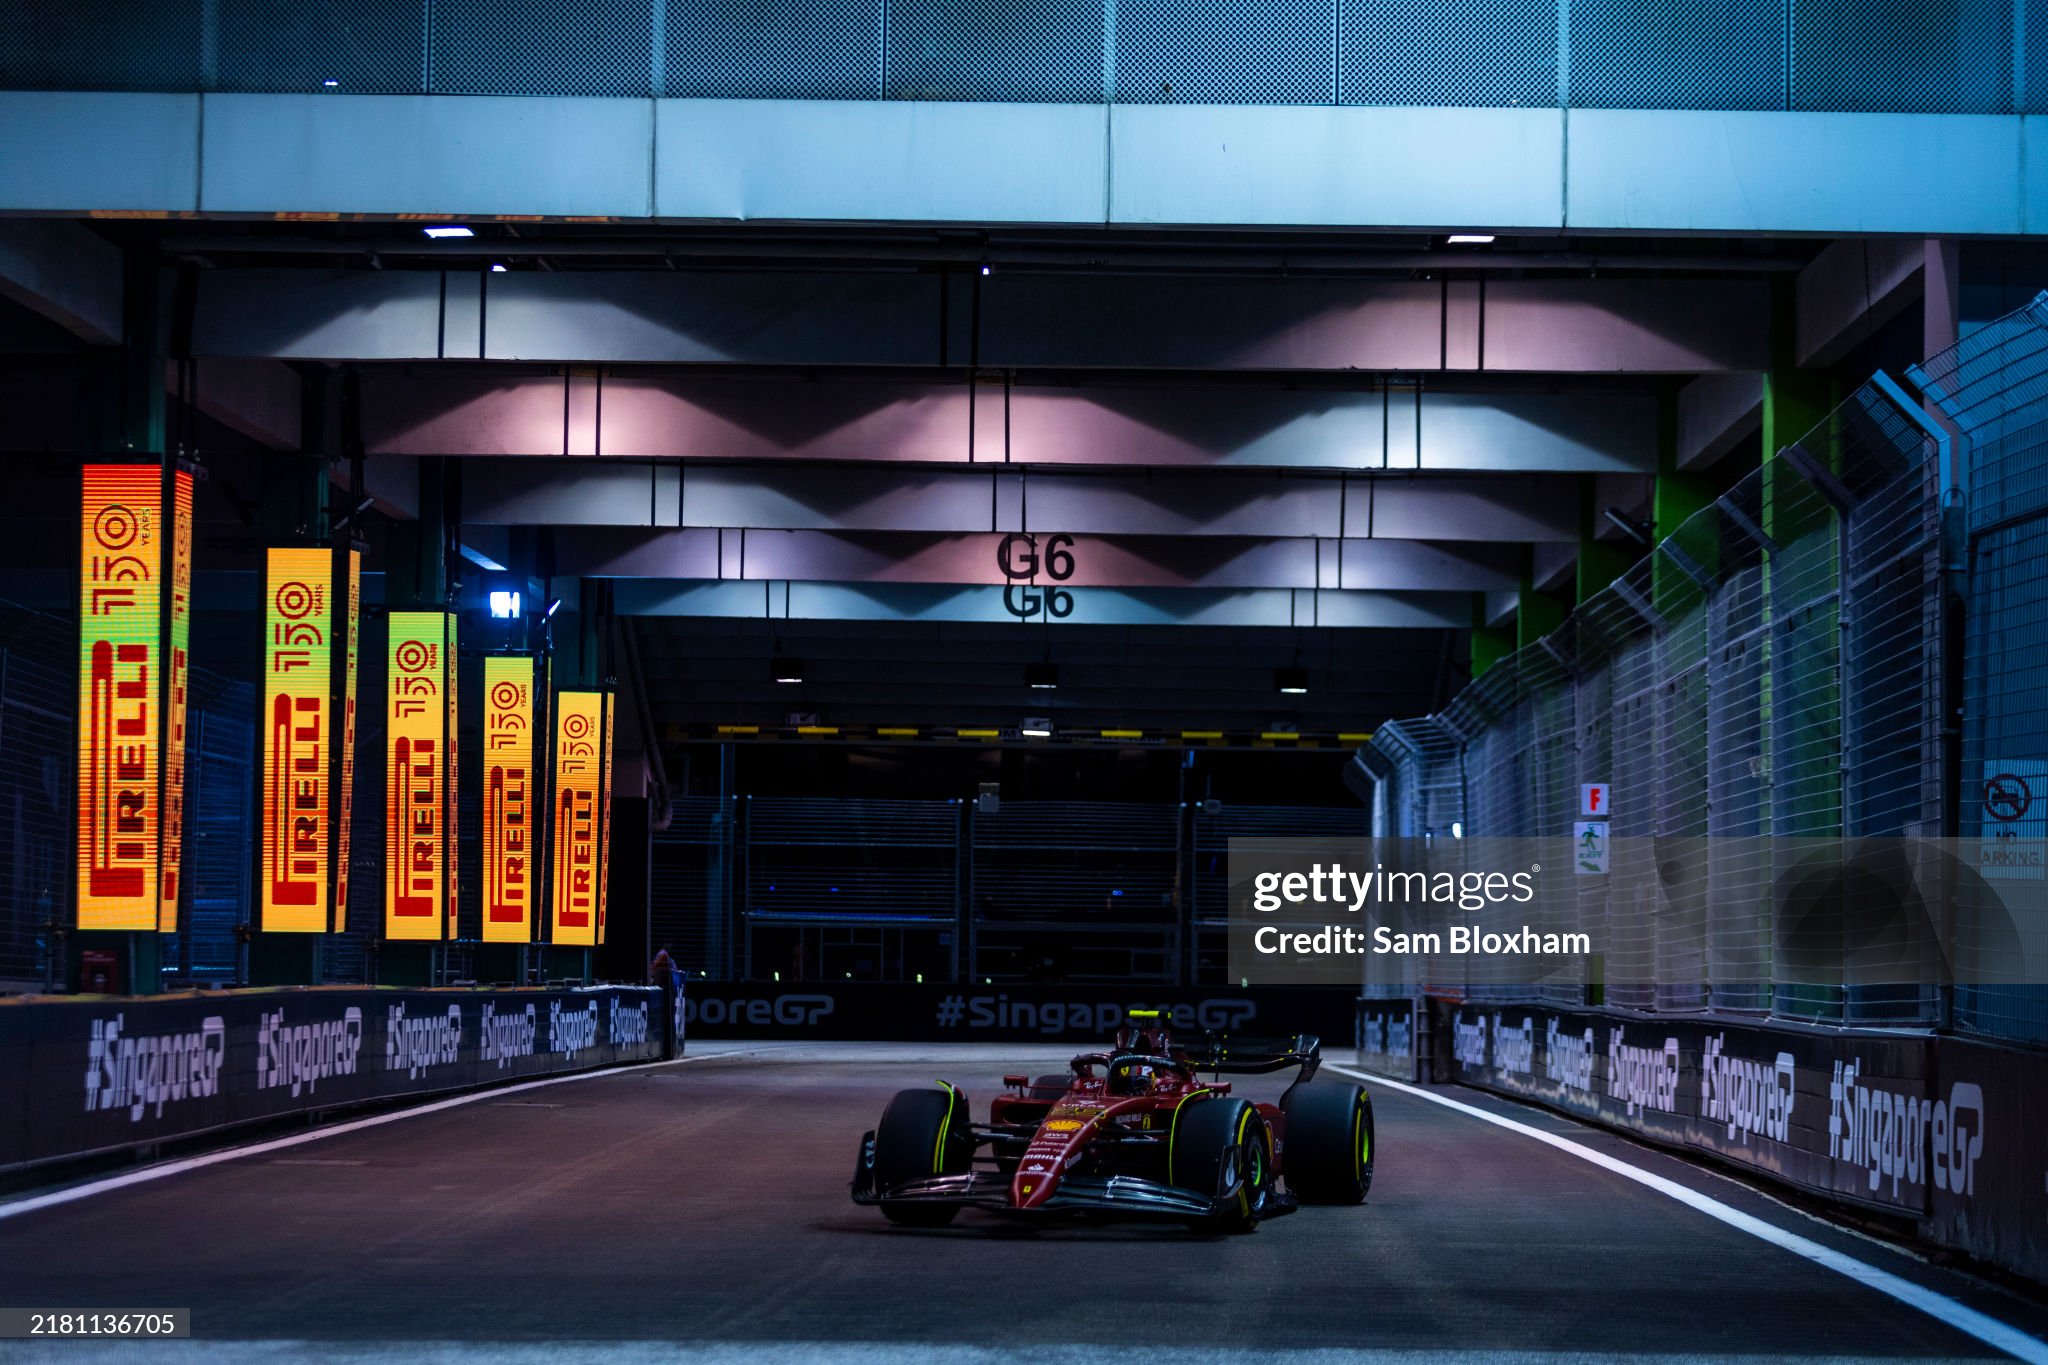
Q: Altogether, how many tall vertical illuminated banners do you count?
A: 5